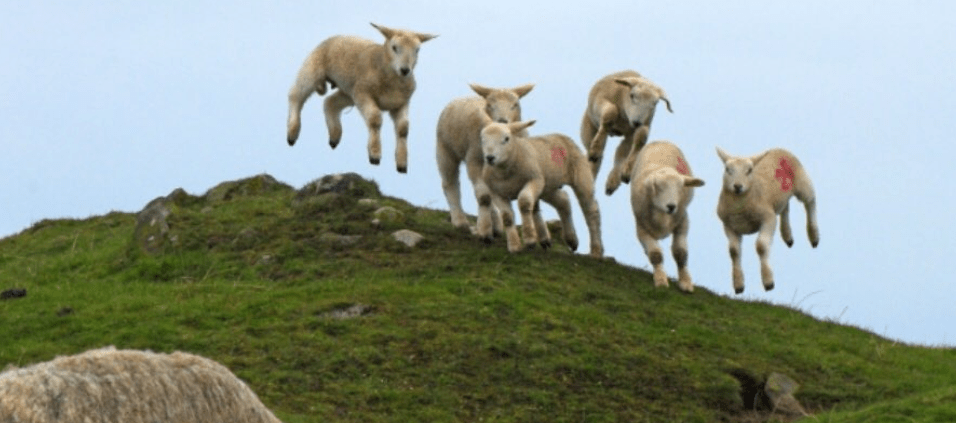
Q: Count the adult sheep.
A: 1